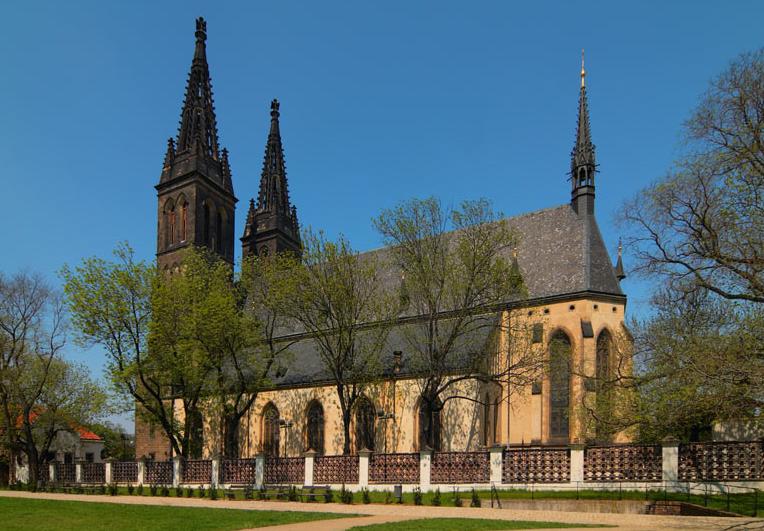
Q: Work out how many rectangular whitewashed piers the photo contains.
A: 13